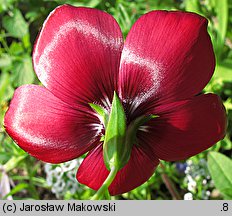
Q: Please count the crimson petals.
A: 5